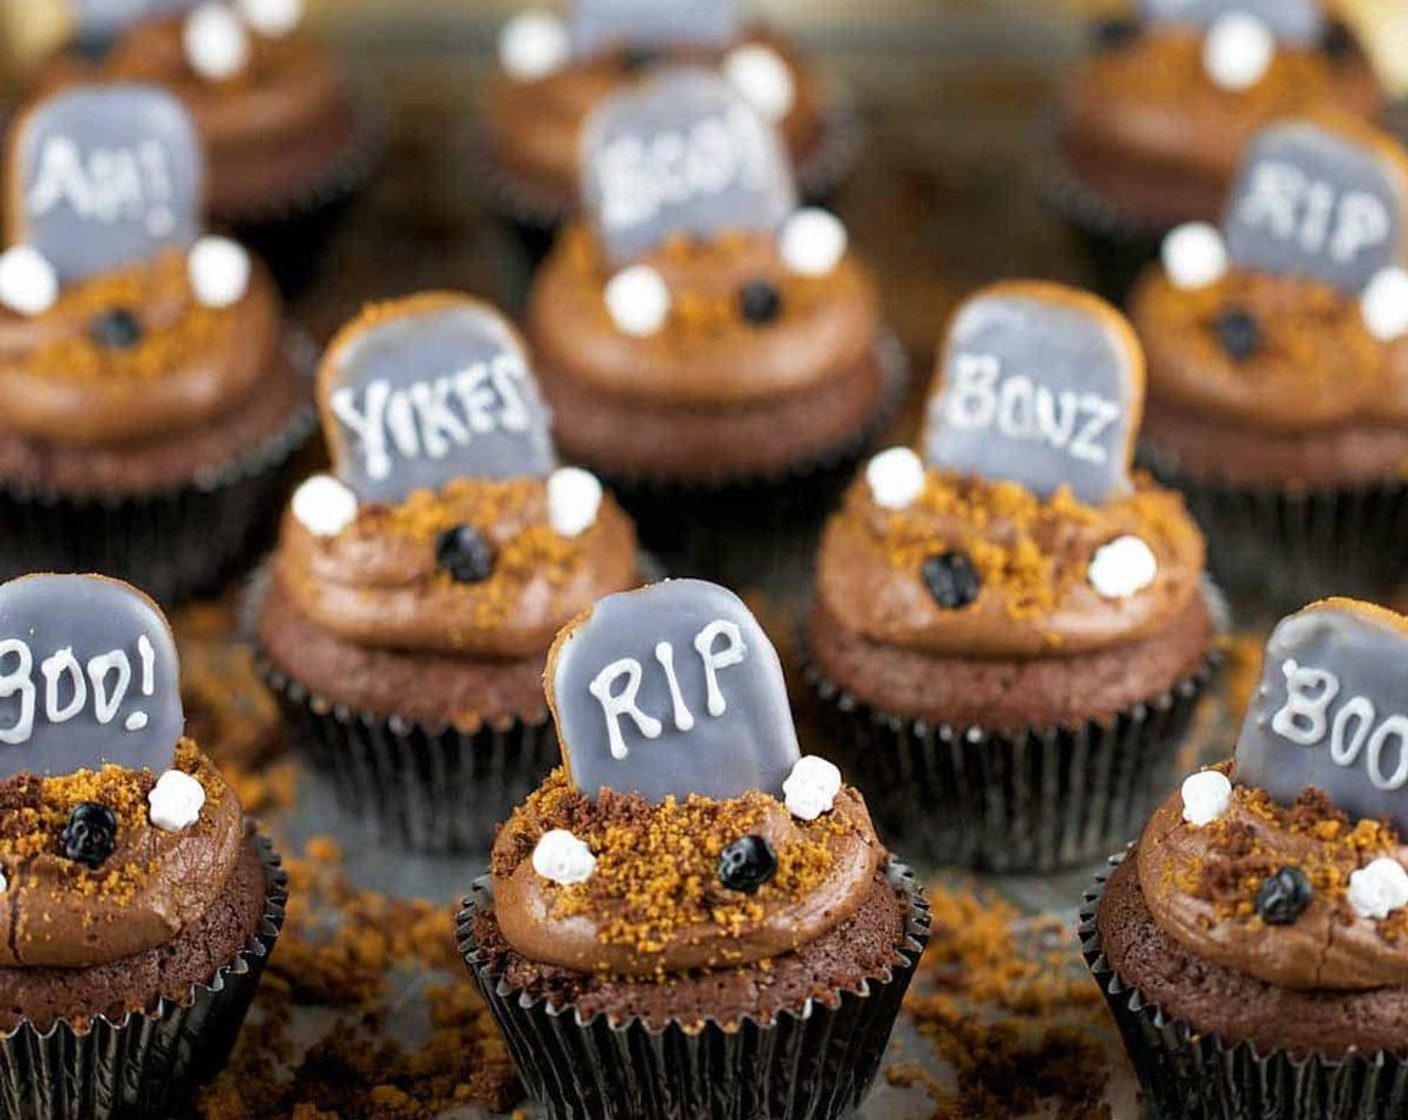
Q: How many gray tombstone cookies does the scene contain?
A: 11